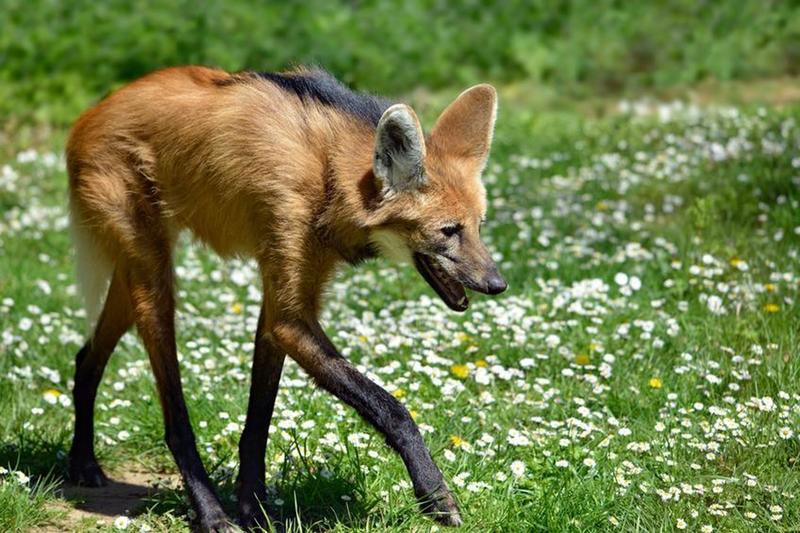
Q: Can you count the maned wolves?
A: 1